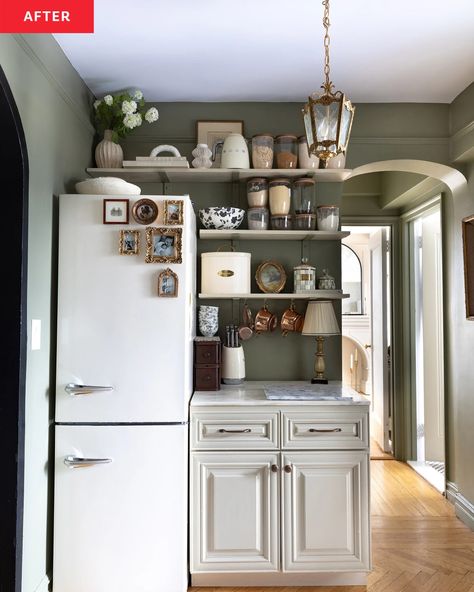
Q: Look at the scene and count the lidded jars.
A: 13